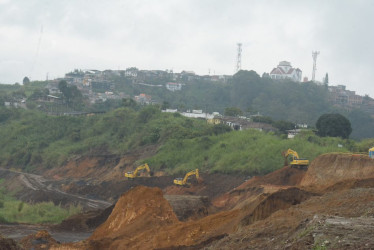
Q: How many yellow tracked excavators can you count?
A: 3